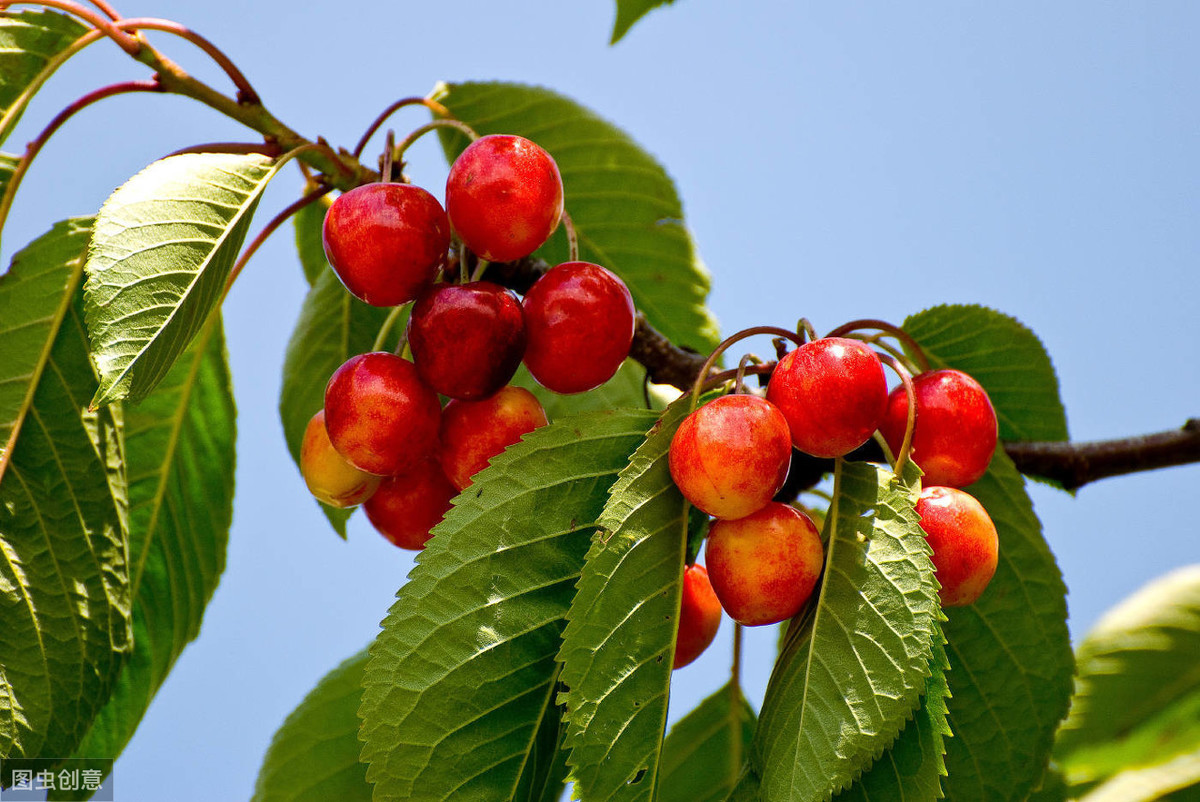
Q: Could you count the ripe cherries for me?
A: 13